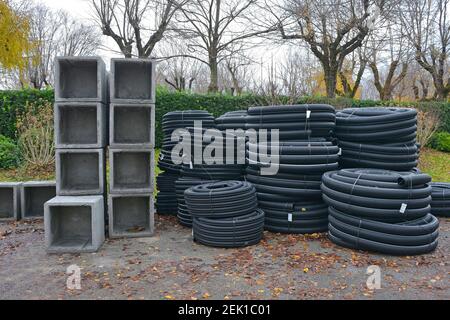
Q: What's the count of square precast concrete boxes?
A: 10